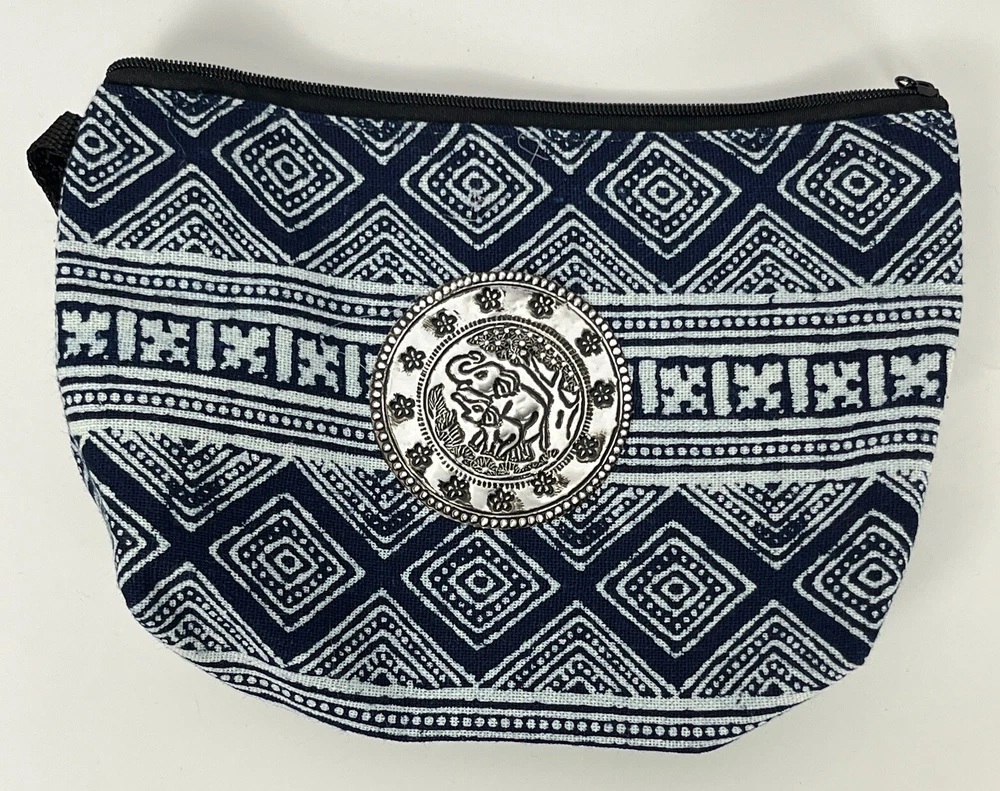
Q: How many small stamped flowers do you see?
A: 12